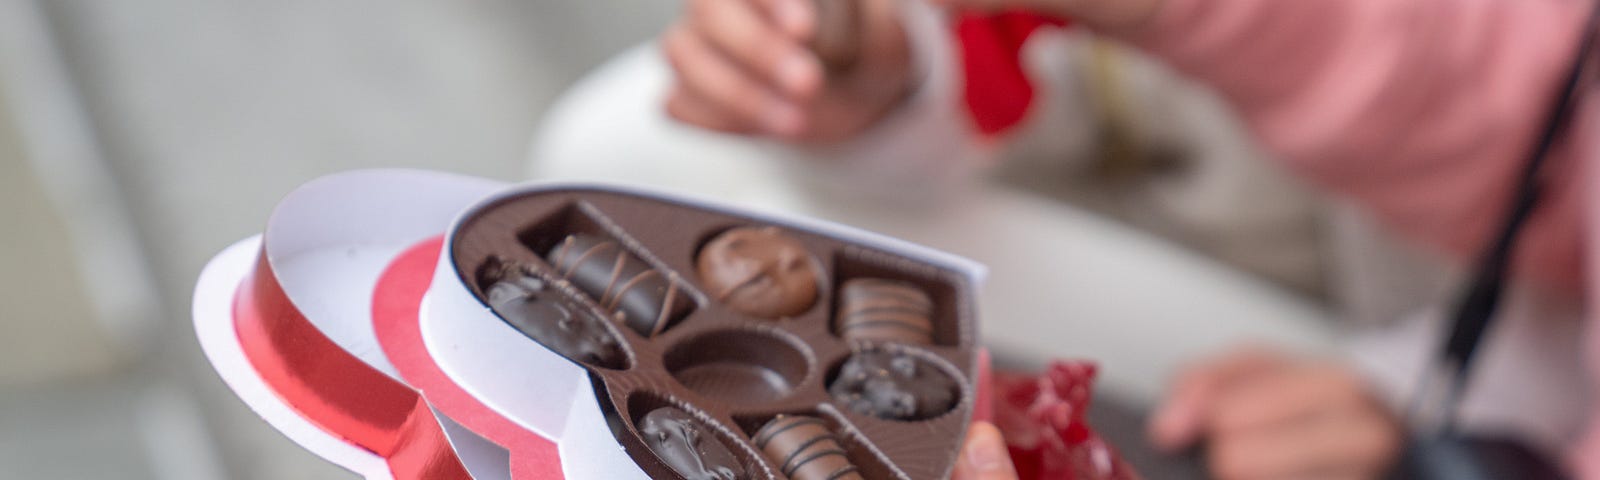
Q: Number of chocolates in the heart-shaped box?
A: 7